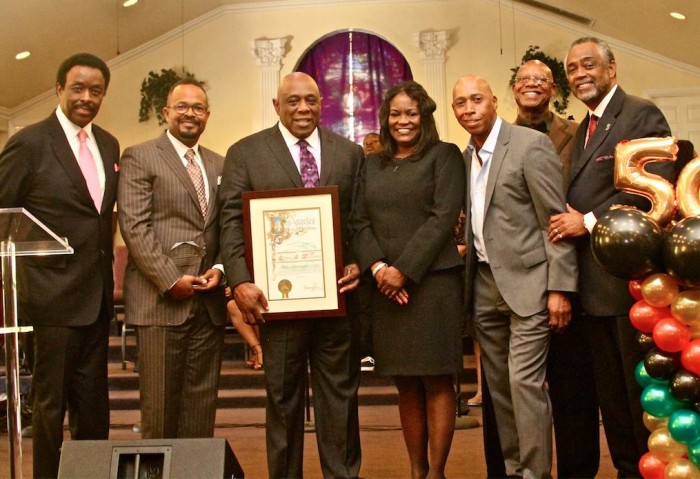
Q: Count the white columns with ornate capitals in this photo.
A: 2